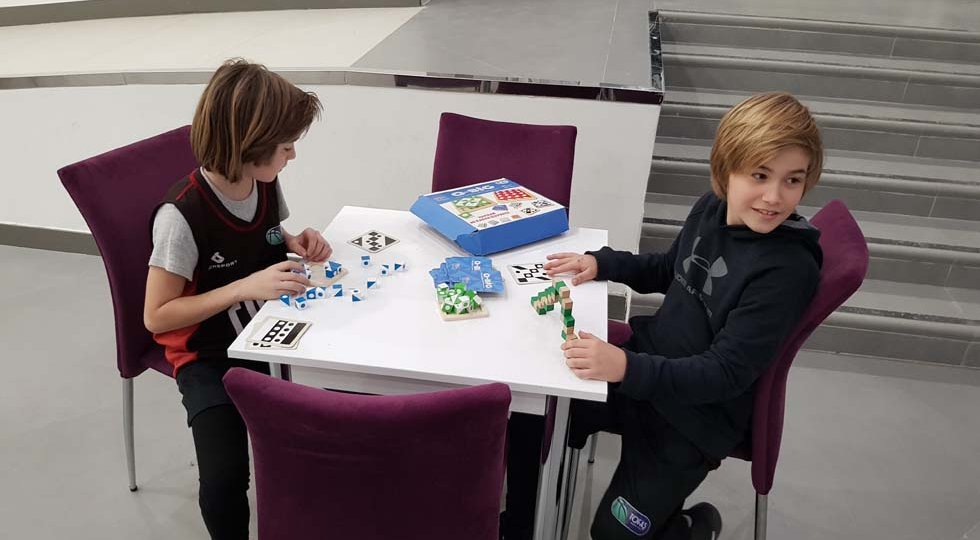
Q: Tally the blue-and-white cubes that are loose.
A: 10